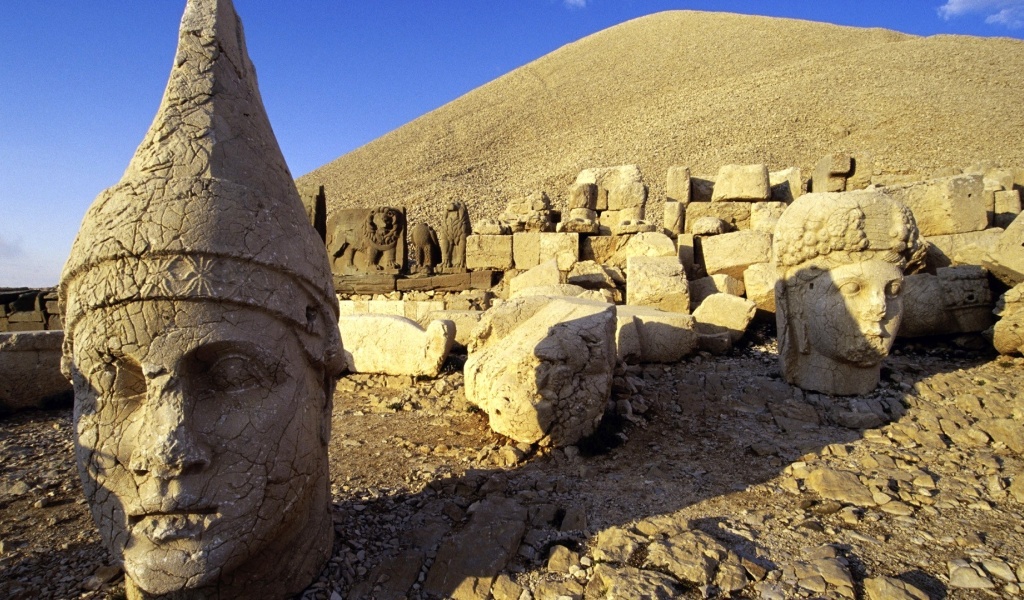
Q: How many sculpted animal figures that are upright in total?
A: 3